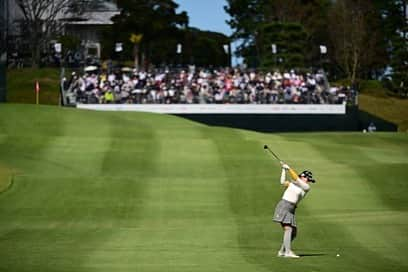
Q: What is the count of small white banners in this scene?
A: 6